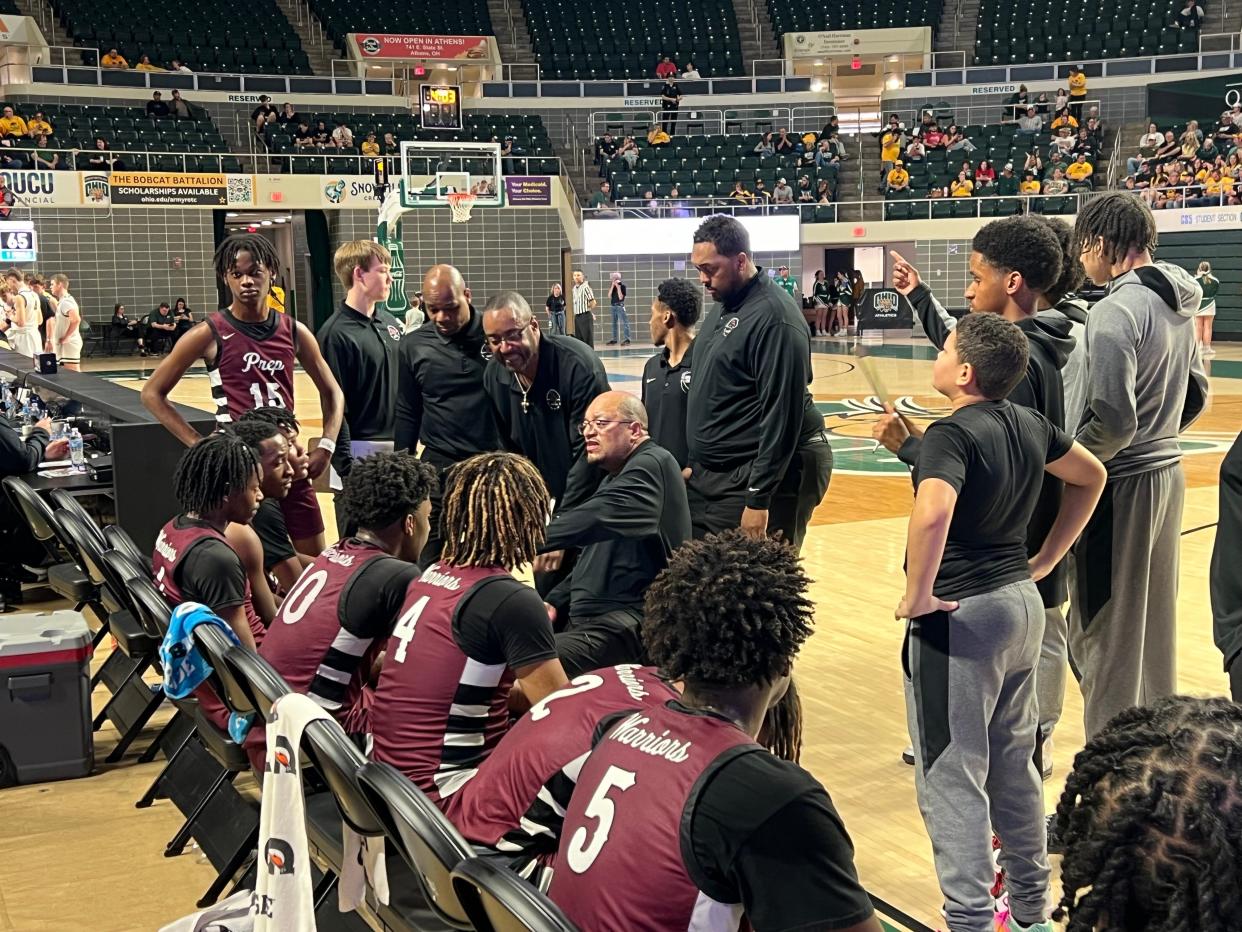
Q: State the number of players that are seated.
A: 7